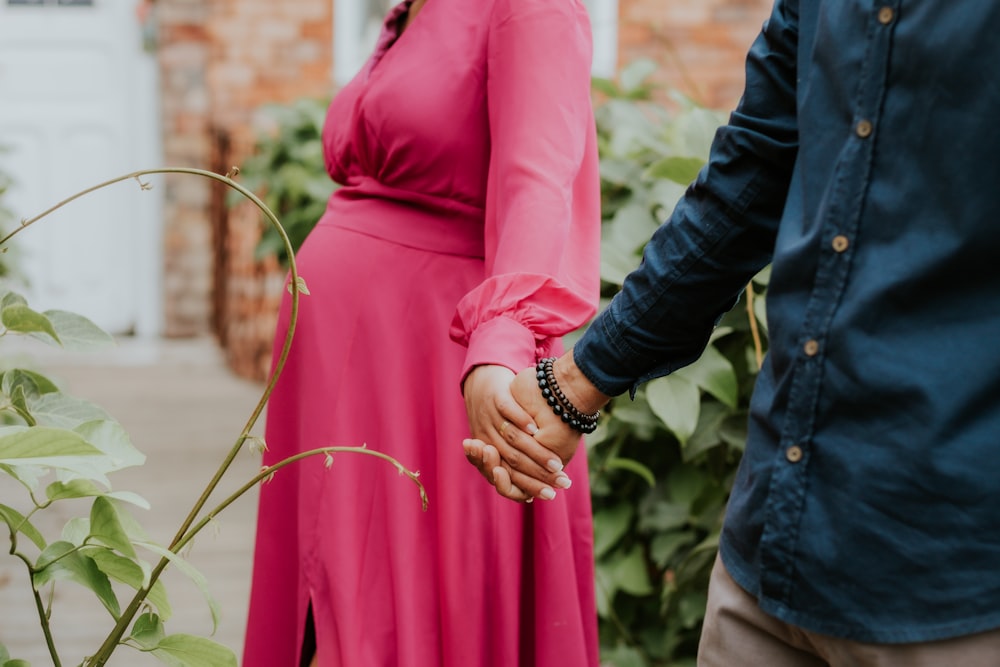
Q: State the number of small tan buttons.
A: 5